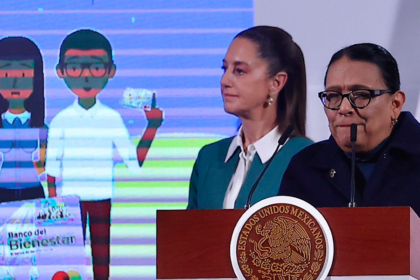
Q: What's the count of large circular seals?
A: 1